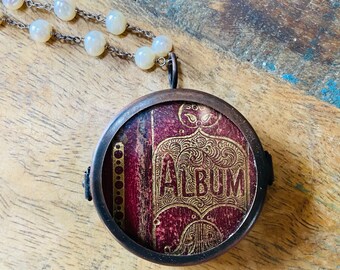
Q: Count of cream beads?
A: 7